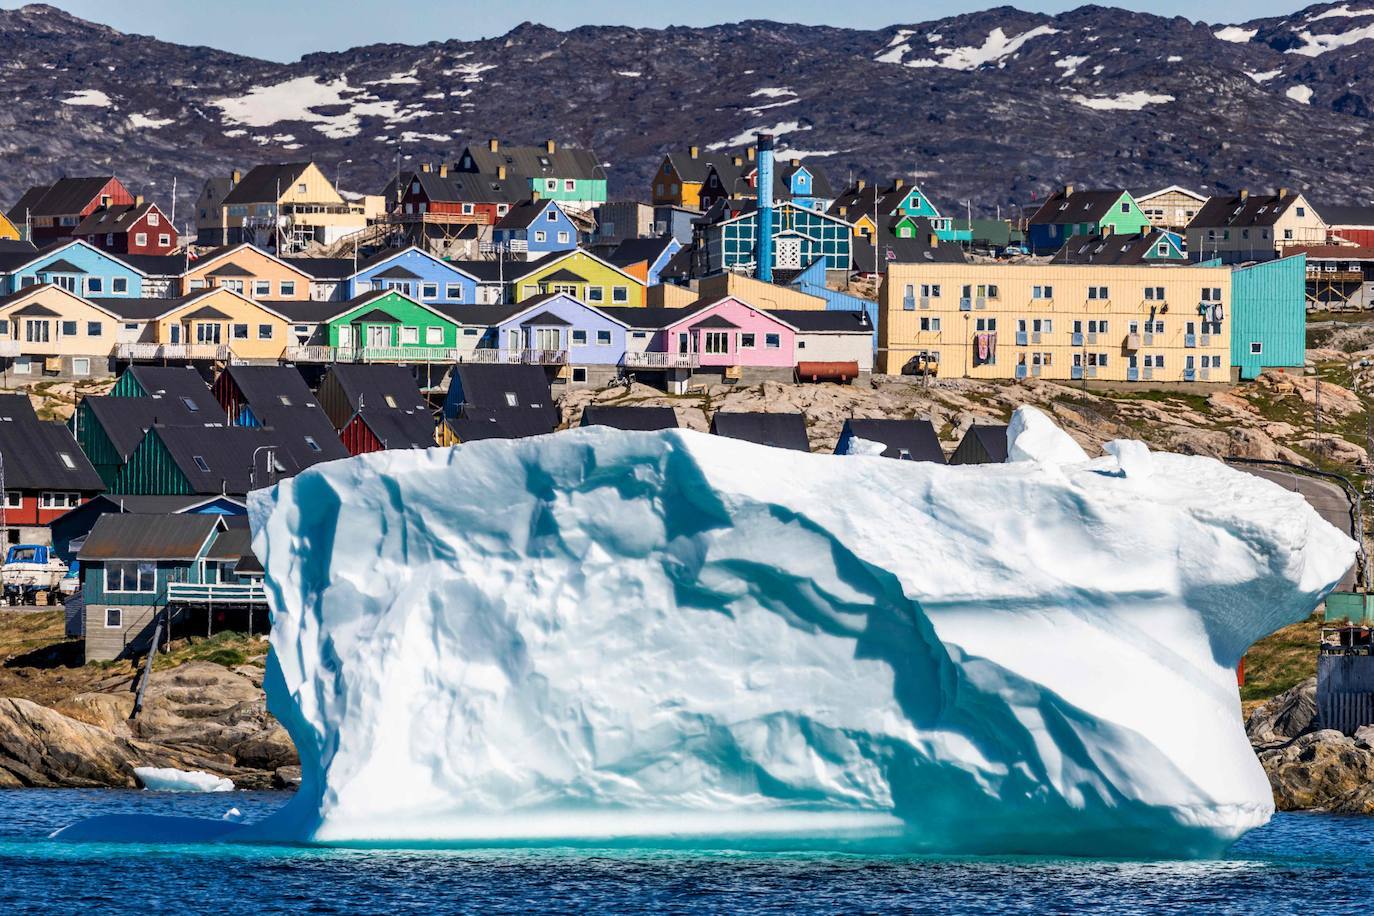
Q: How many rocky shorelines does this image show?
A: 2